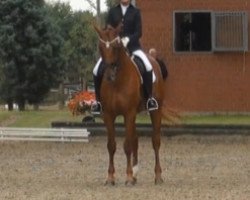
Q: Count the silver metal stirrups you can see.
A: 2